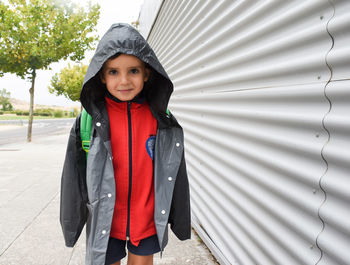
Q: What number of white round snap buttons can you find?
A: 6